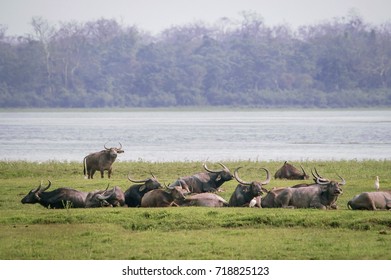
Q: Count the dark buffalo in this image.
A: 12